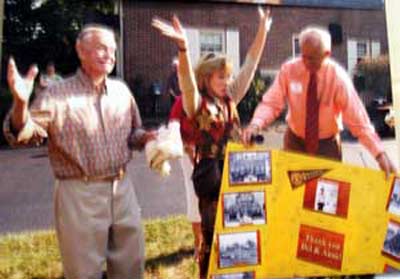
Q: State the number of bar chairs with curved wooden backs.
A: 0